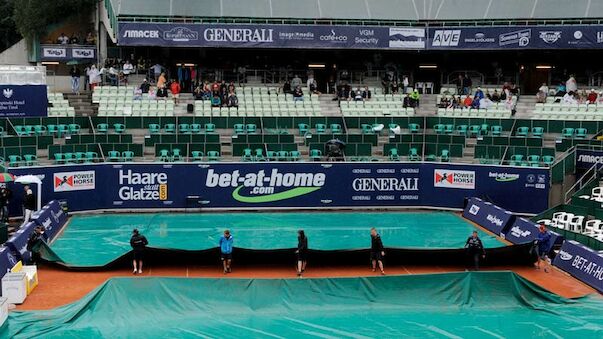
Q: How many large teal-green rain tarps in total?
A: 2